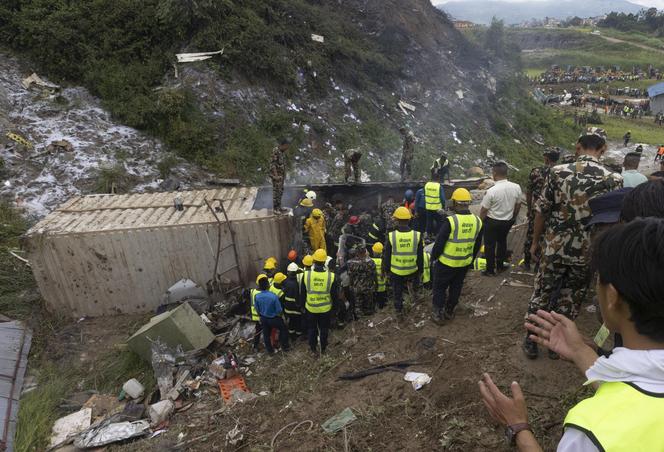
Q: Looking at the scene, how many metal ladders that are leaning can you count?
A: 1